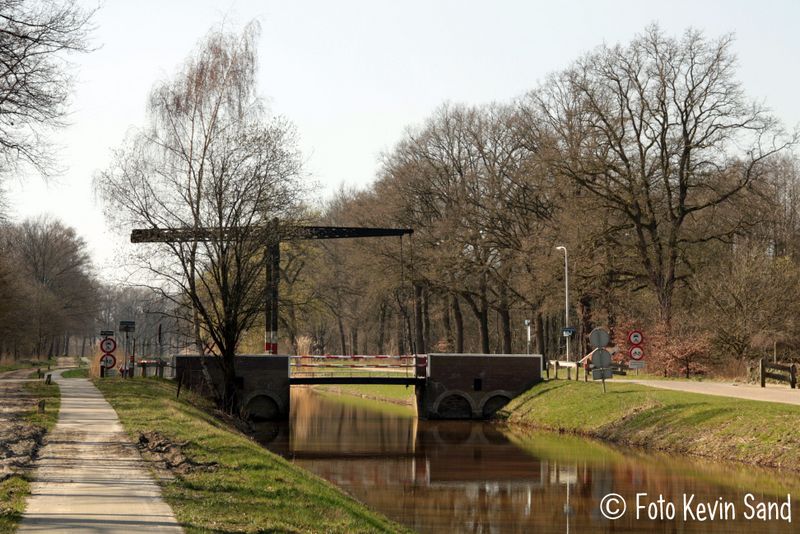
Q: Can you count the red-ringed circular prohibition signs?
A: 4